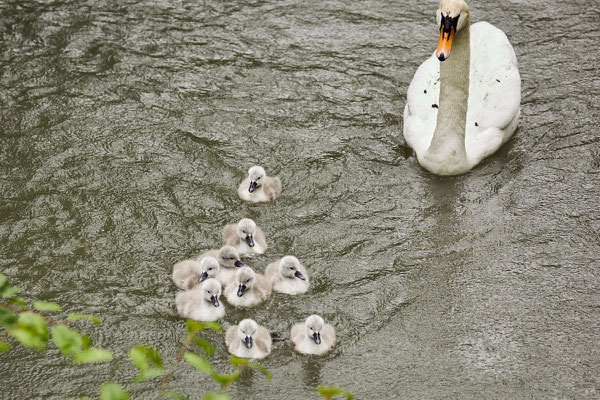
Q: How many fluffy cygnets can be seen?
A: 9